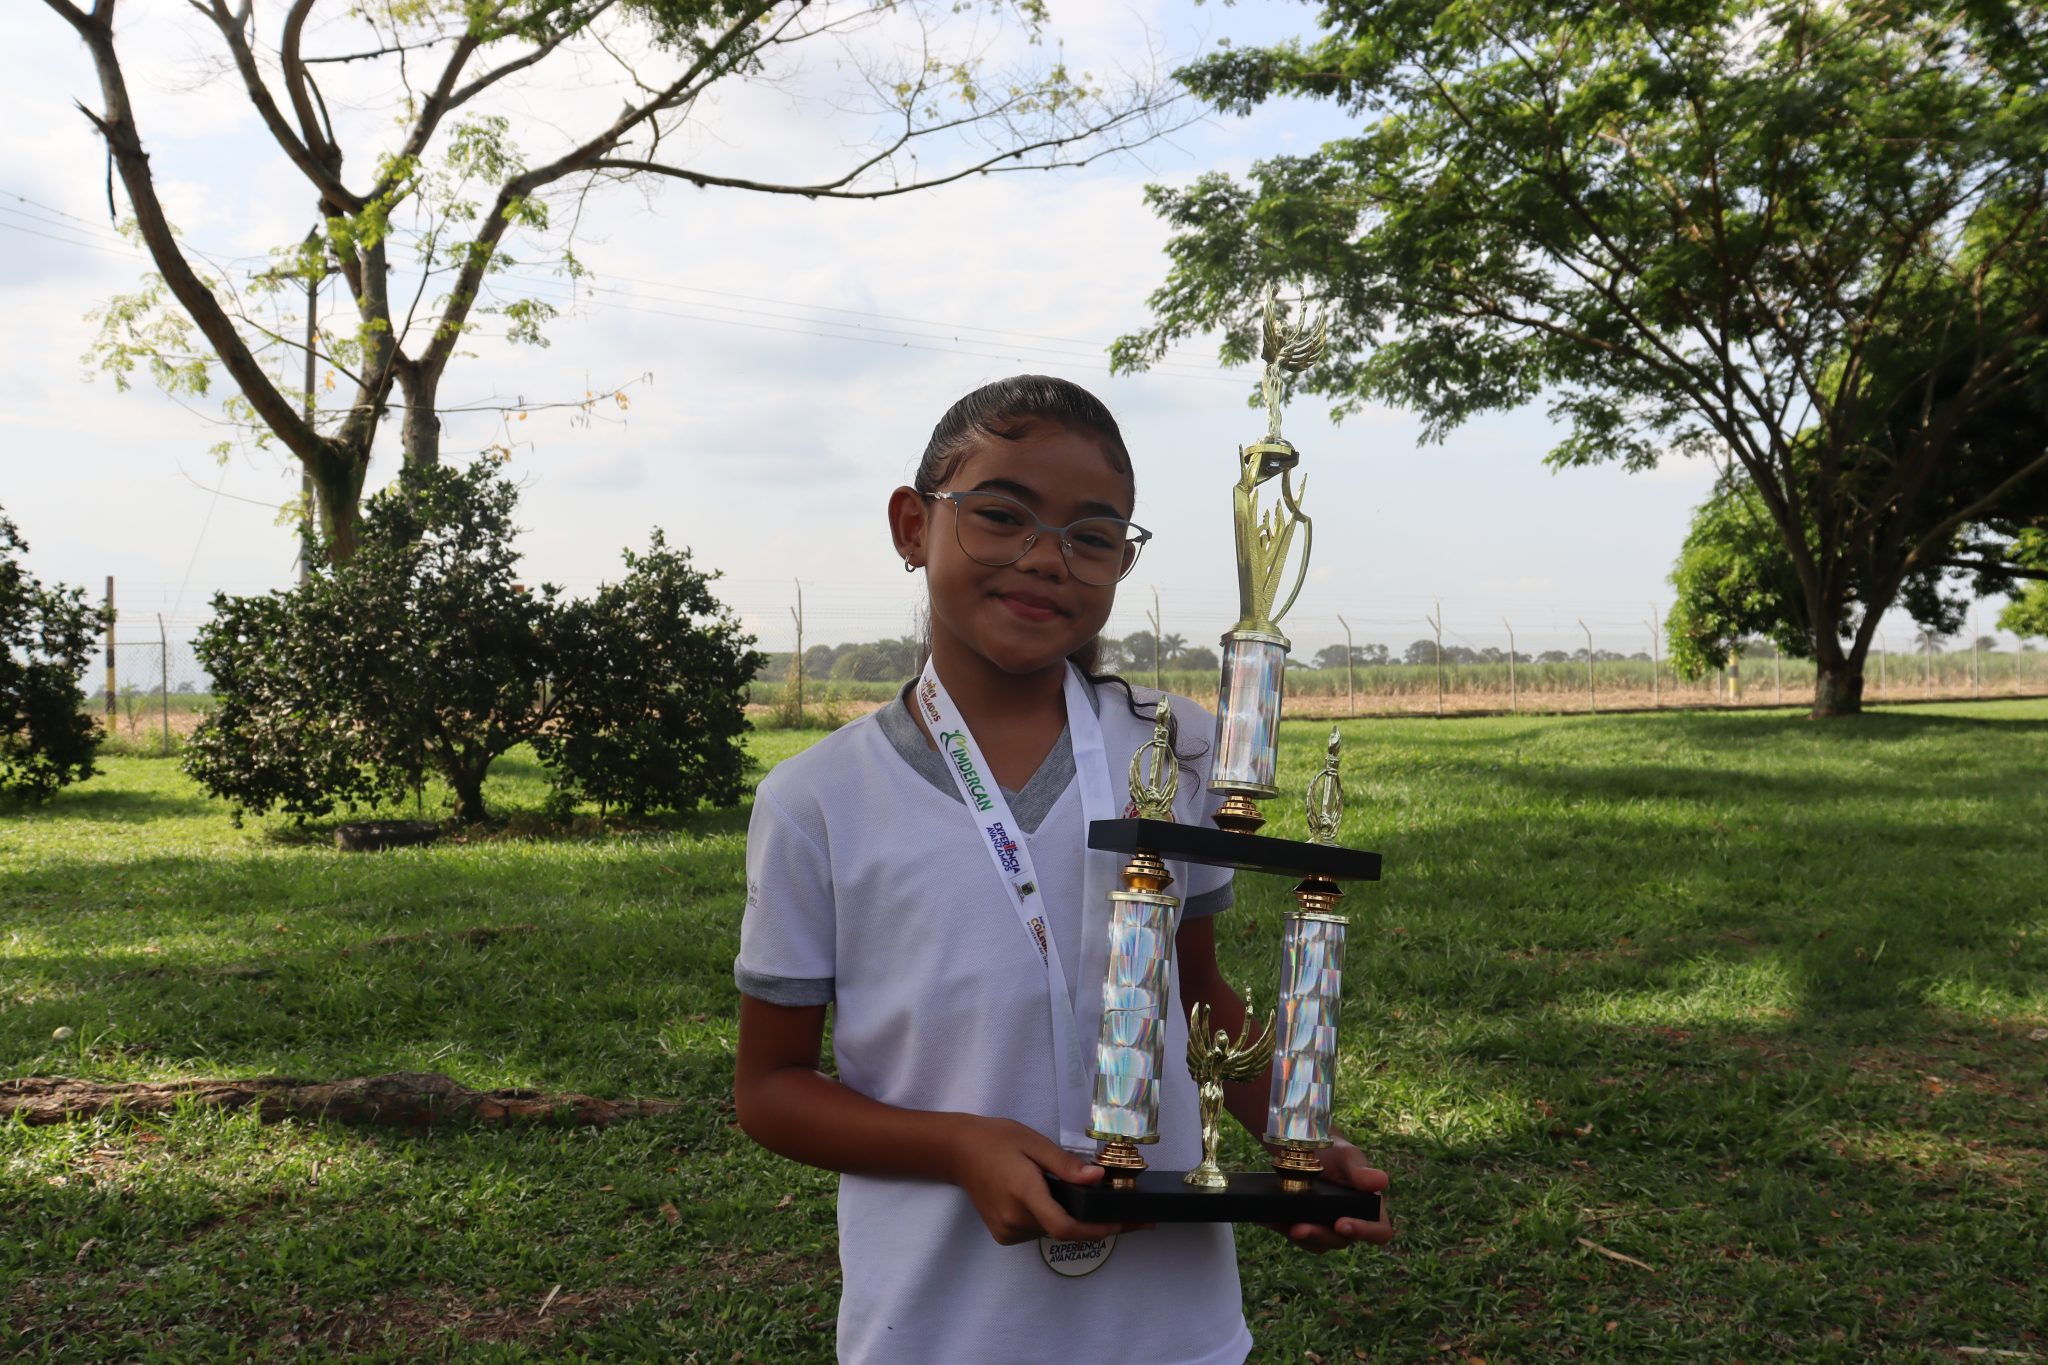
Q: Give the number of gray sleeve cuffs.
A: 2